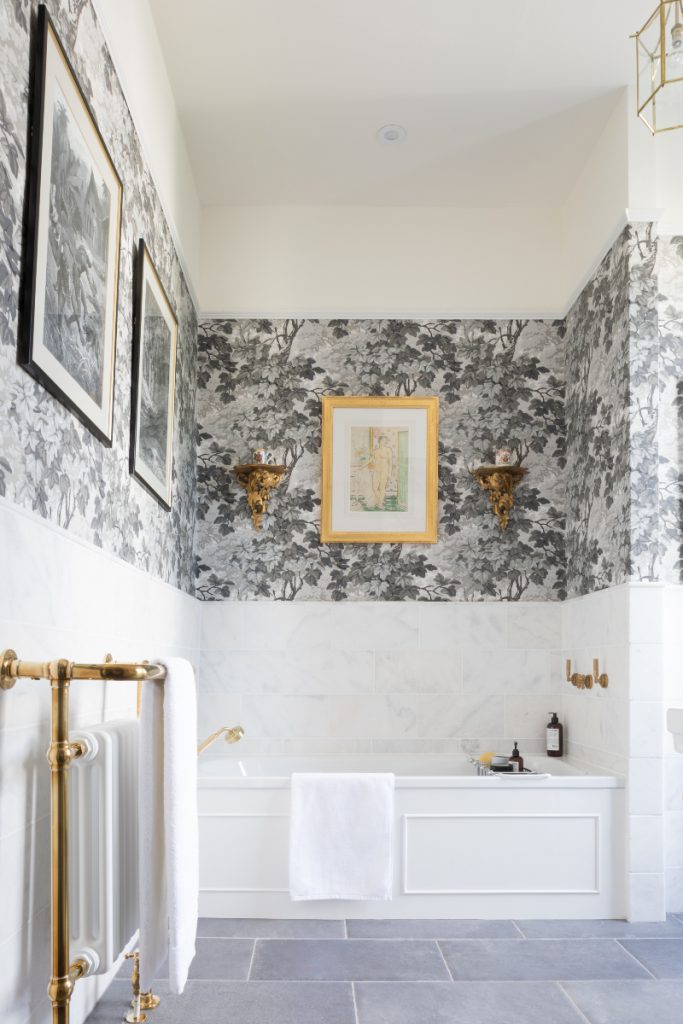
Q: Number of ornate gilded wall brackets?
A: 2